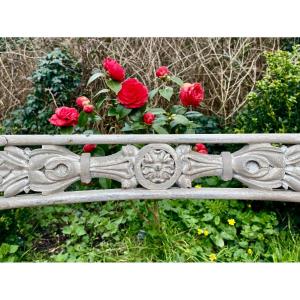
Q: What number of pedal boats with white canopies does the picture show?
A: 0